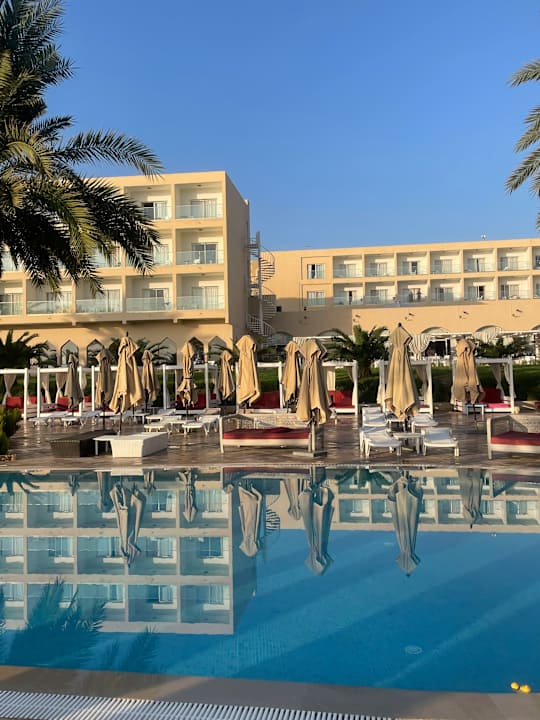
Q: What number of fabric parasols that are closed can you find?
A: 11